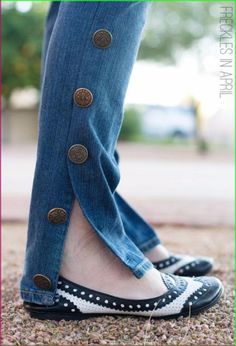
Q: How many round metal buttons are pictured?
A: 5